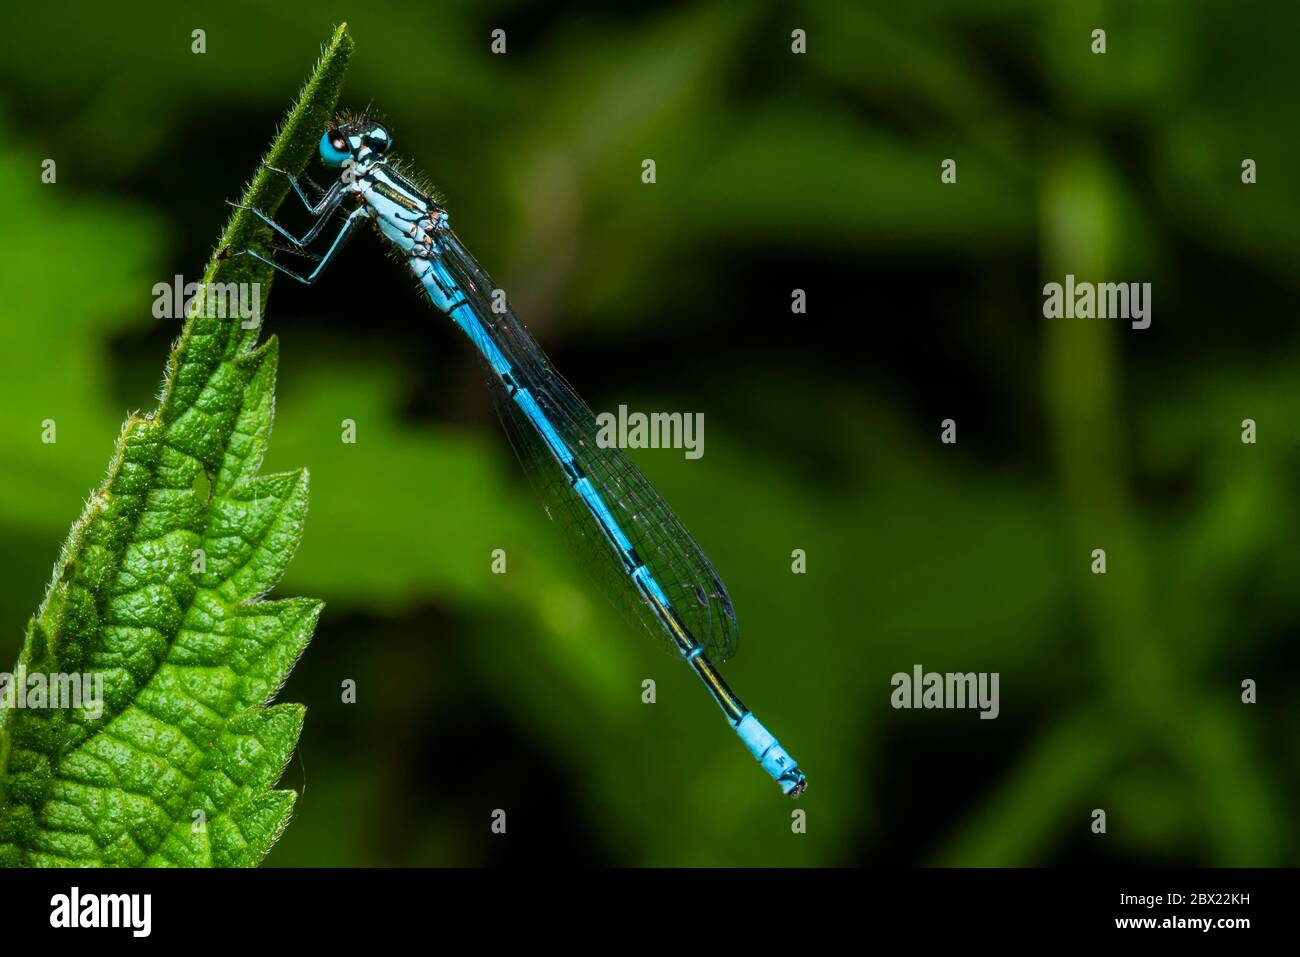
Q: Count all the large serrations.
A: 5